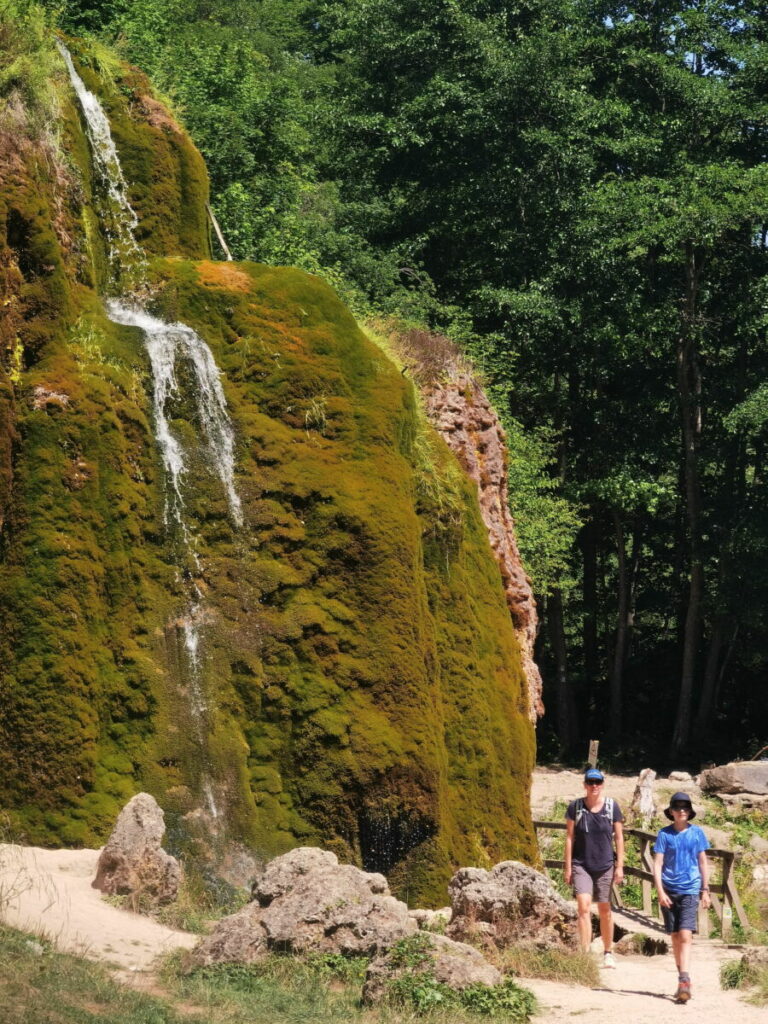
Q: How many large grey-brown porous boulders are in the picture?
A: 4